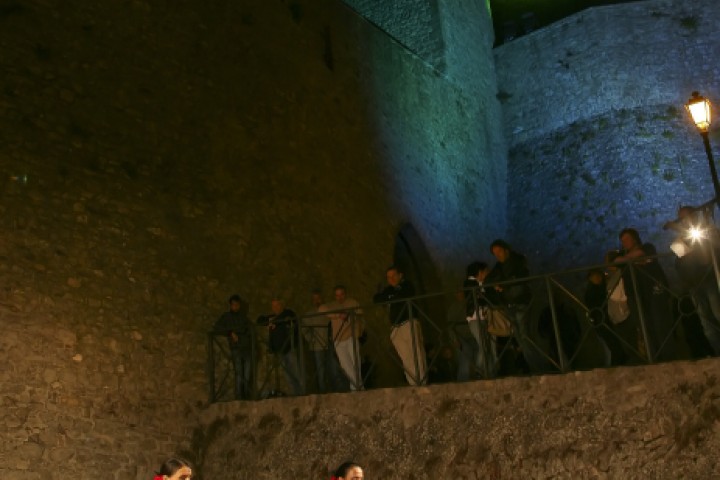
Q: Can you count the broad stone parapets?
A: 1